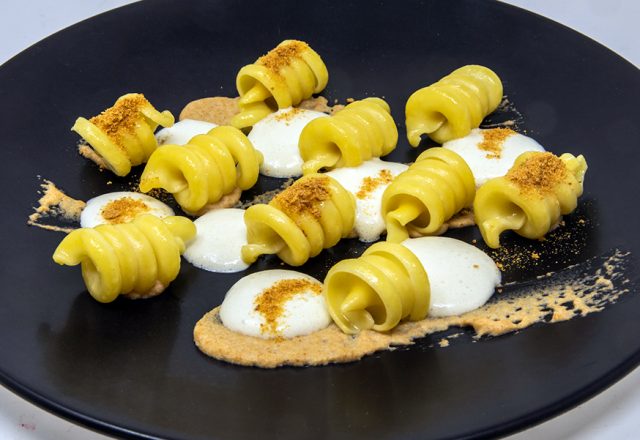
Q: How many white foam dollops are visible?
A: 8